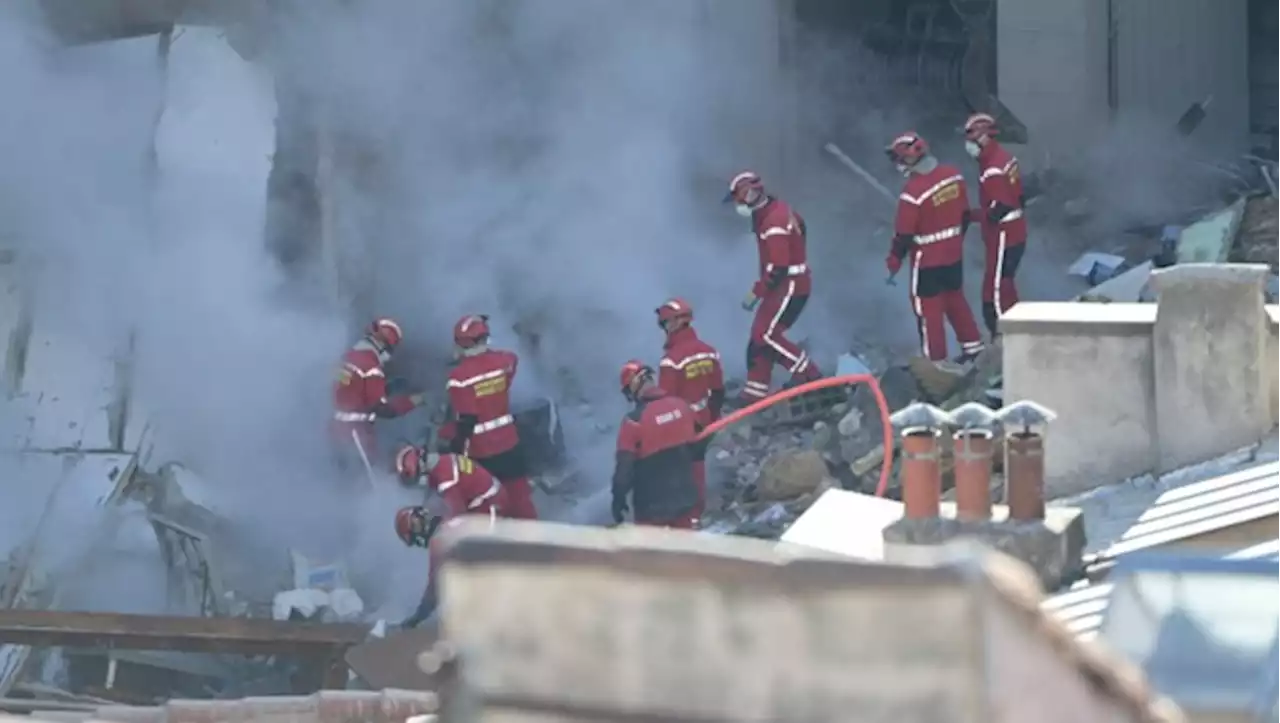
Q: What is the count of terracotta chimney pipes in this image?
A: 3